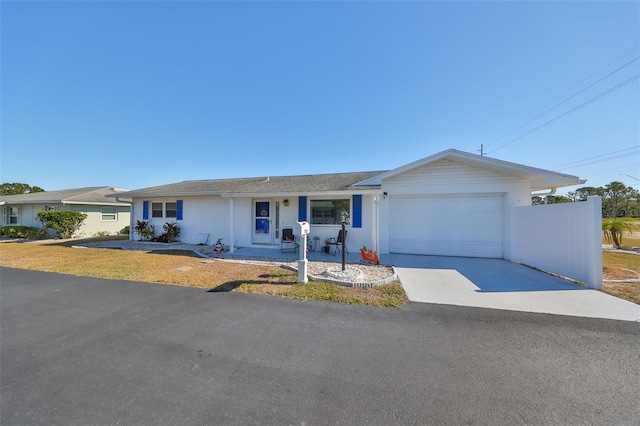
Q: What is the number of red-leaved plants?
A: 2